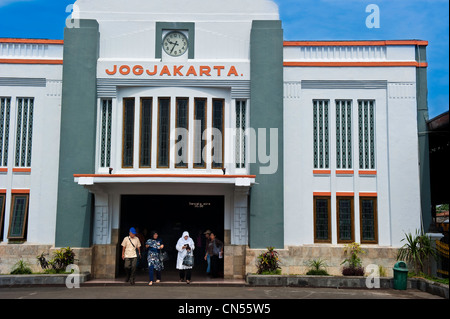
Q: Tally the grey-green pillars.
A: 2